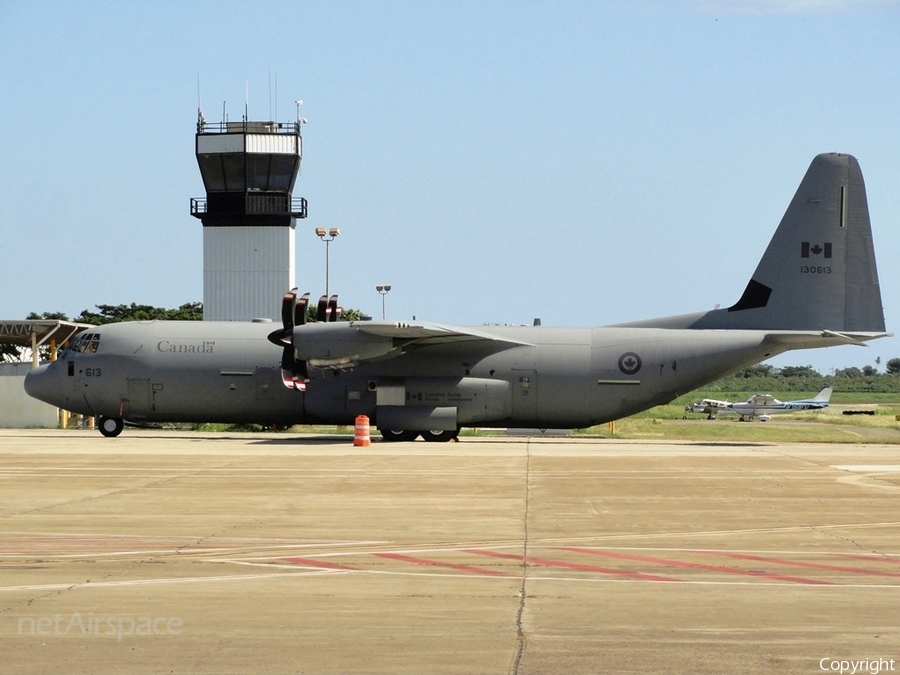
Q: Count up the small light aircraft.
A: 2